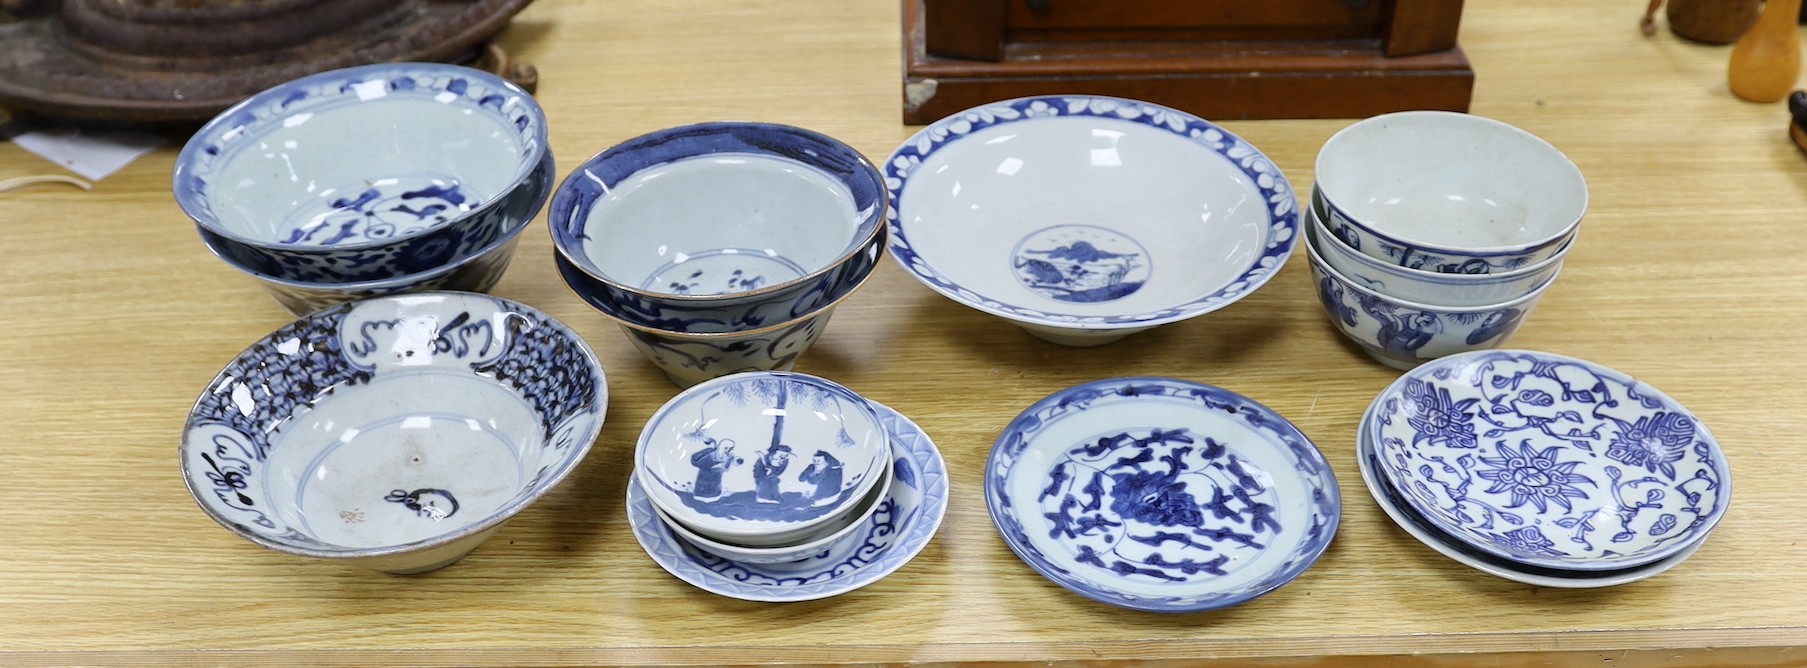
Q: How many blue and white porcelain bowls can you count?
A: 9